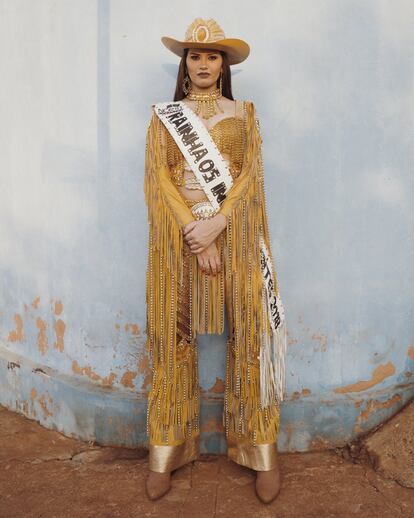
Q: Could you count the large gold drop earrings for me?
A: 2